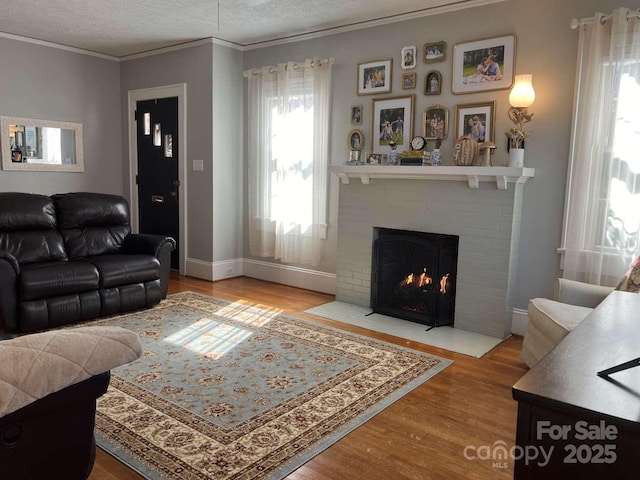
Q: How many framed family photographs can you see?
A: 12